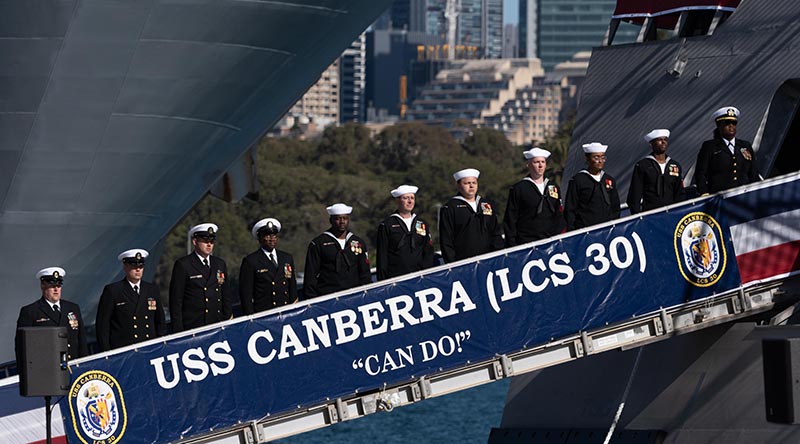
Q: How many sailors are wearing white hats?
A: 11